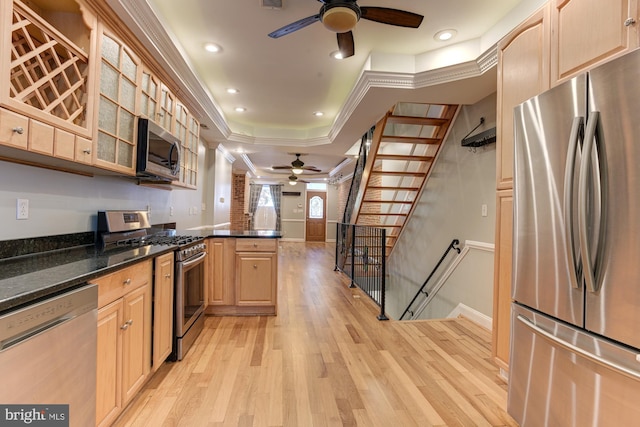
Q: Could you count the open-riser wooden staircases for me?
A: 1